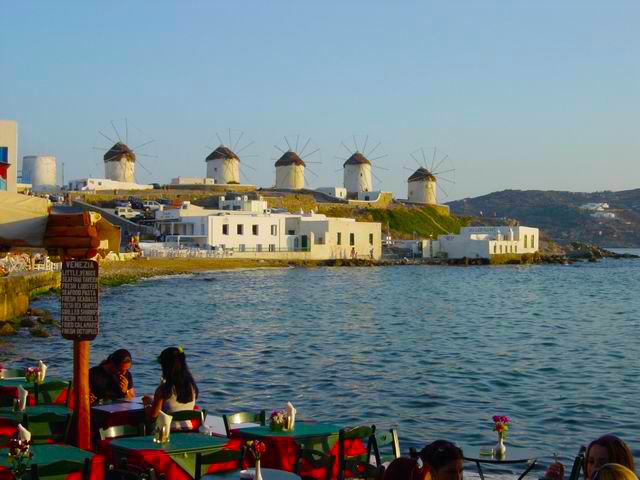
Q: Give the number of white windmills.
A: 5